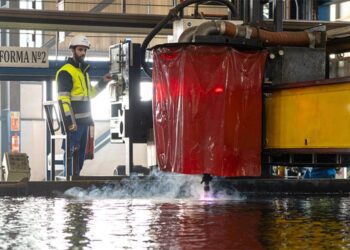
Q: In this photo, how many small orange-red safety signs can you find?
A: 2